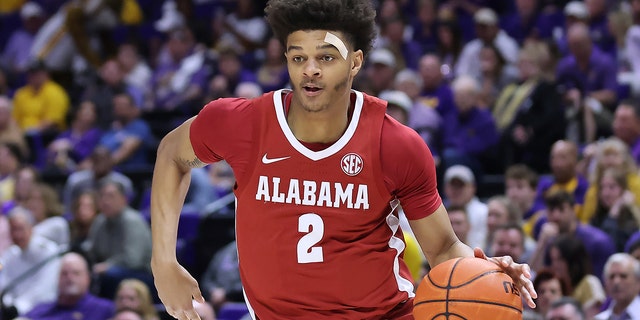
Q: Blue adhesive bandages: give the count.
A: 0